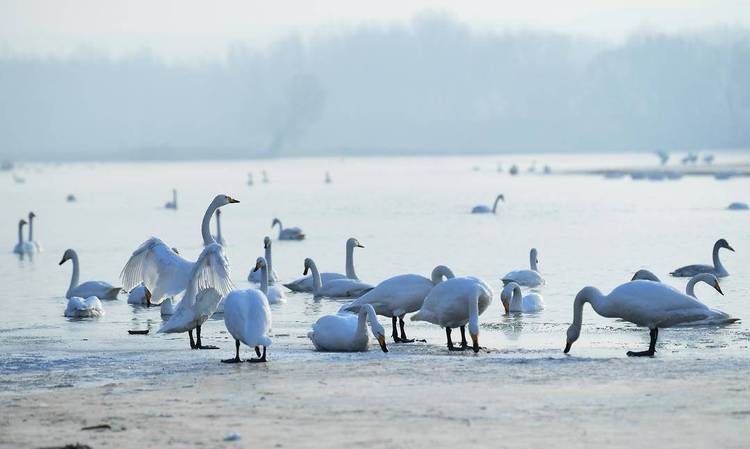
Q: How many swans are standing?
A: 5